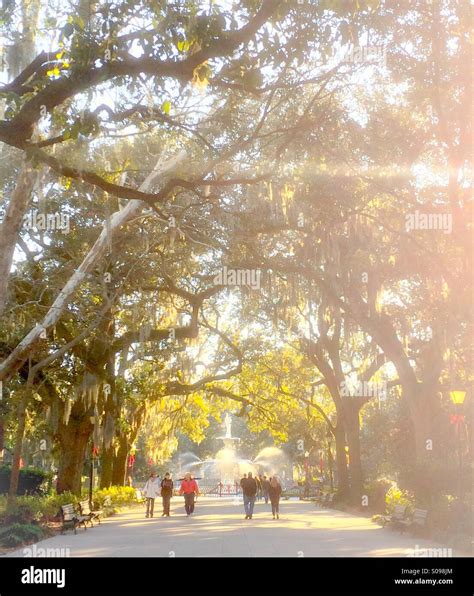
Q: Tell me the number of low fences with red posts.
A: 1